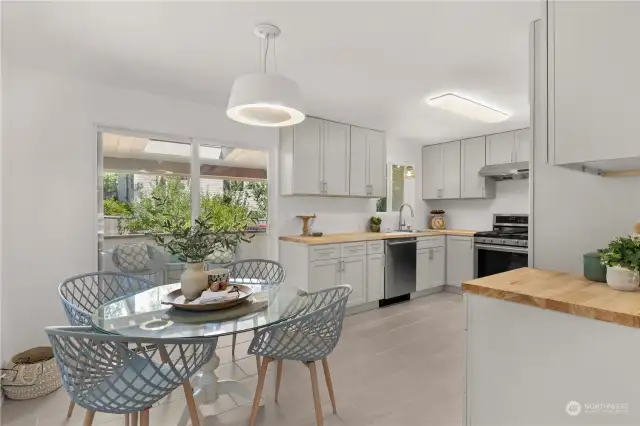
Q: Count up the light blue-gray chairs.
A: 4